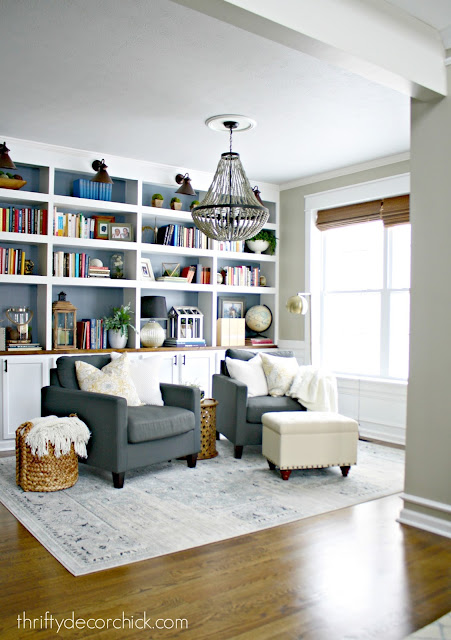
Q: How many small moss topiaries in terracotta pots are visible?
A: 3